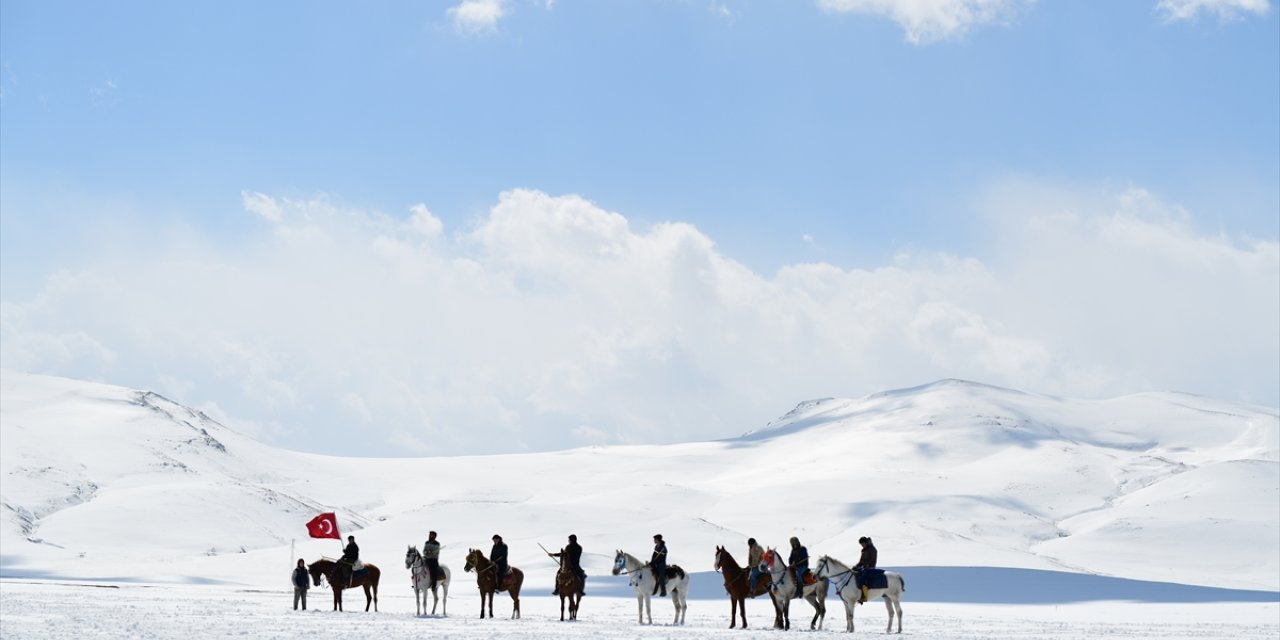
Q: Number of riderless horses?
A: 0